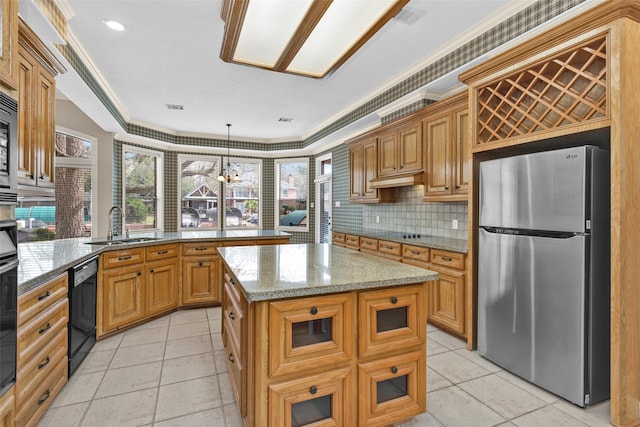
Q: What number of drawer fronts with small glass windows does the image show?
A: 4